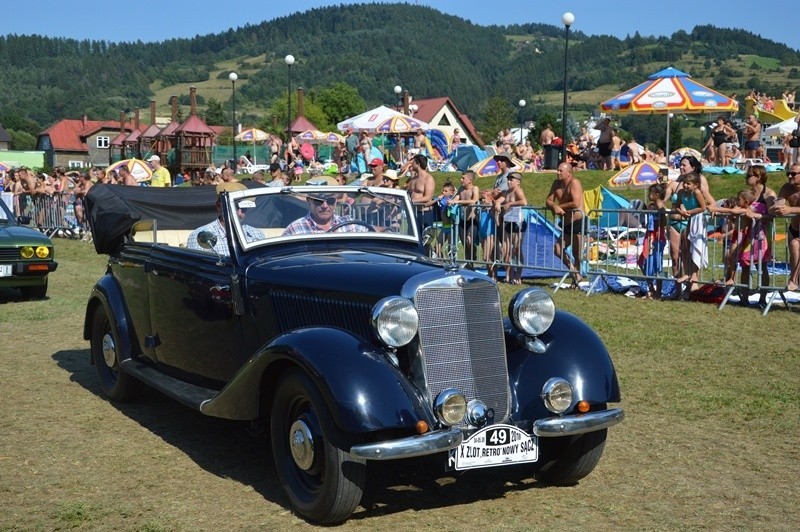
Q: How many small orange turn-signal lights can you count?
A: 2